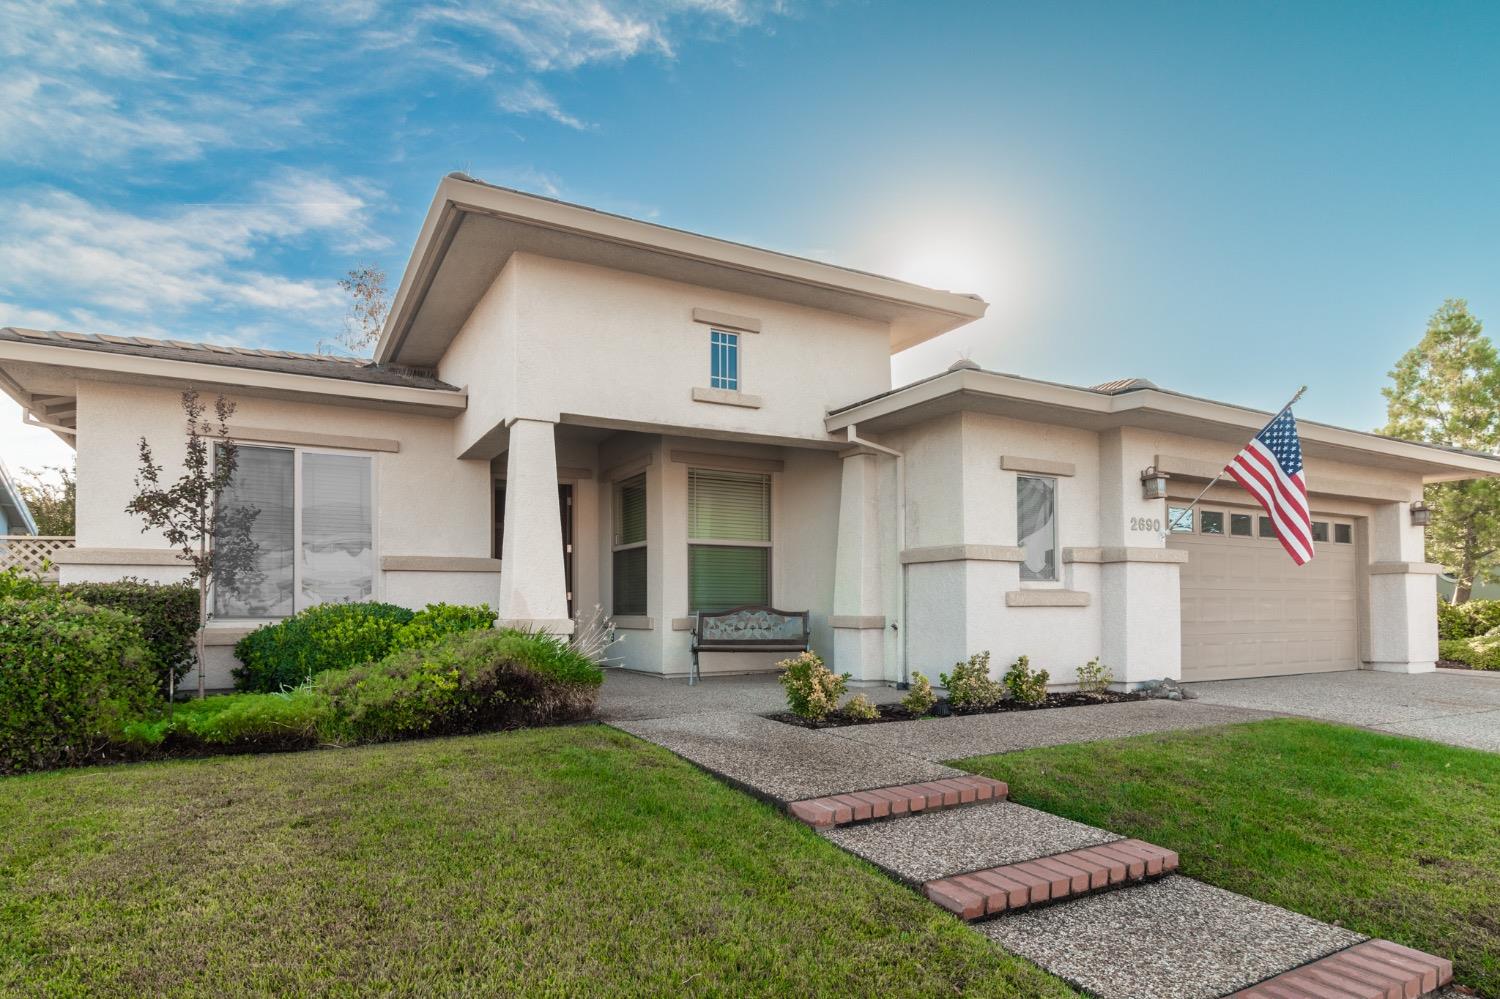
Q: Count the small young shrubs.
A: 6